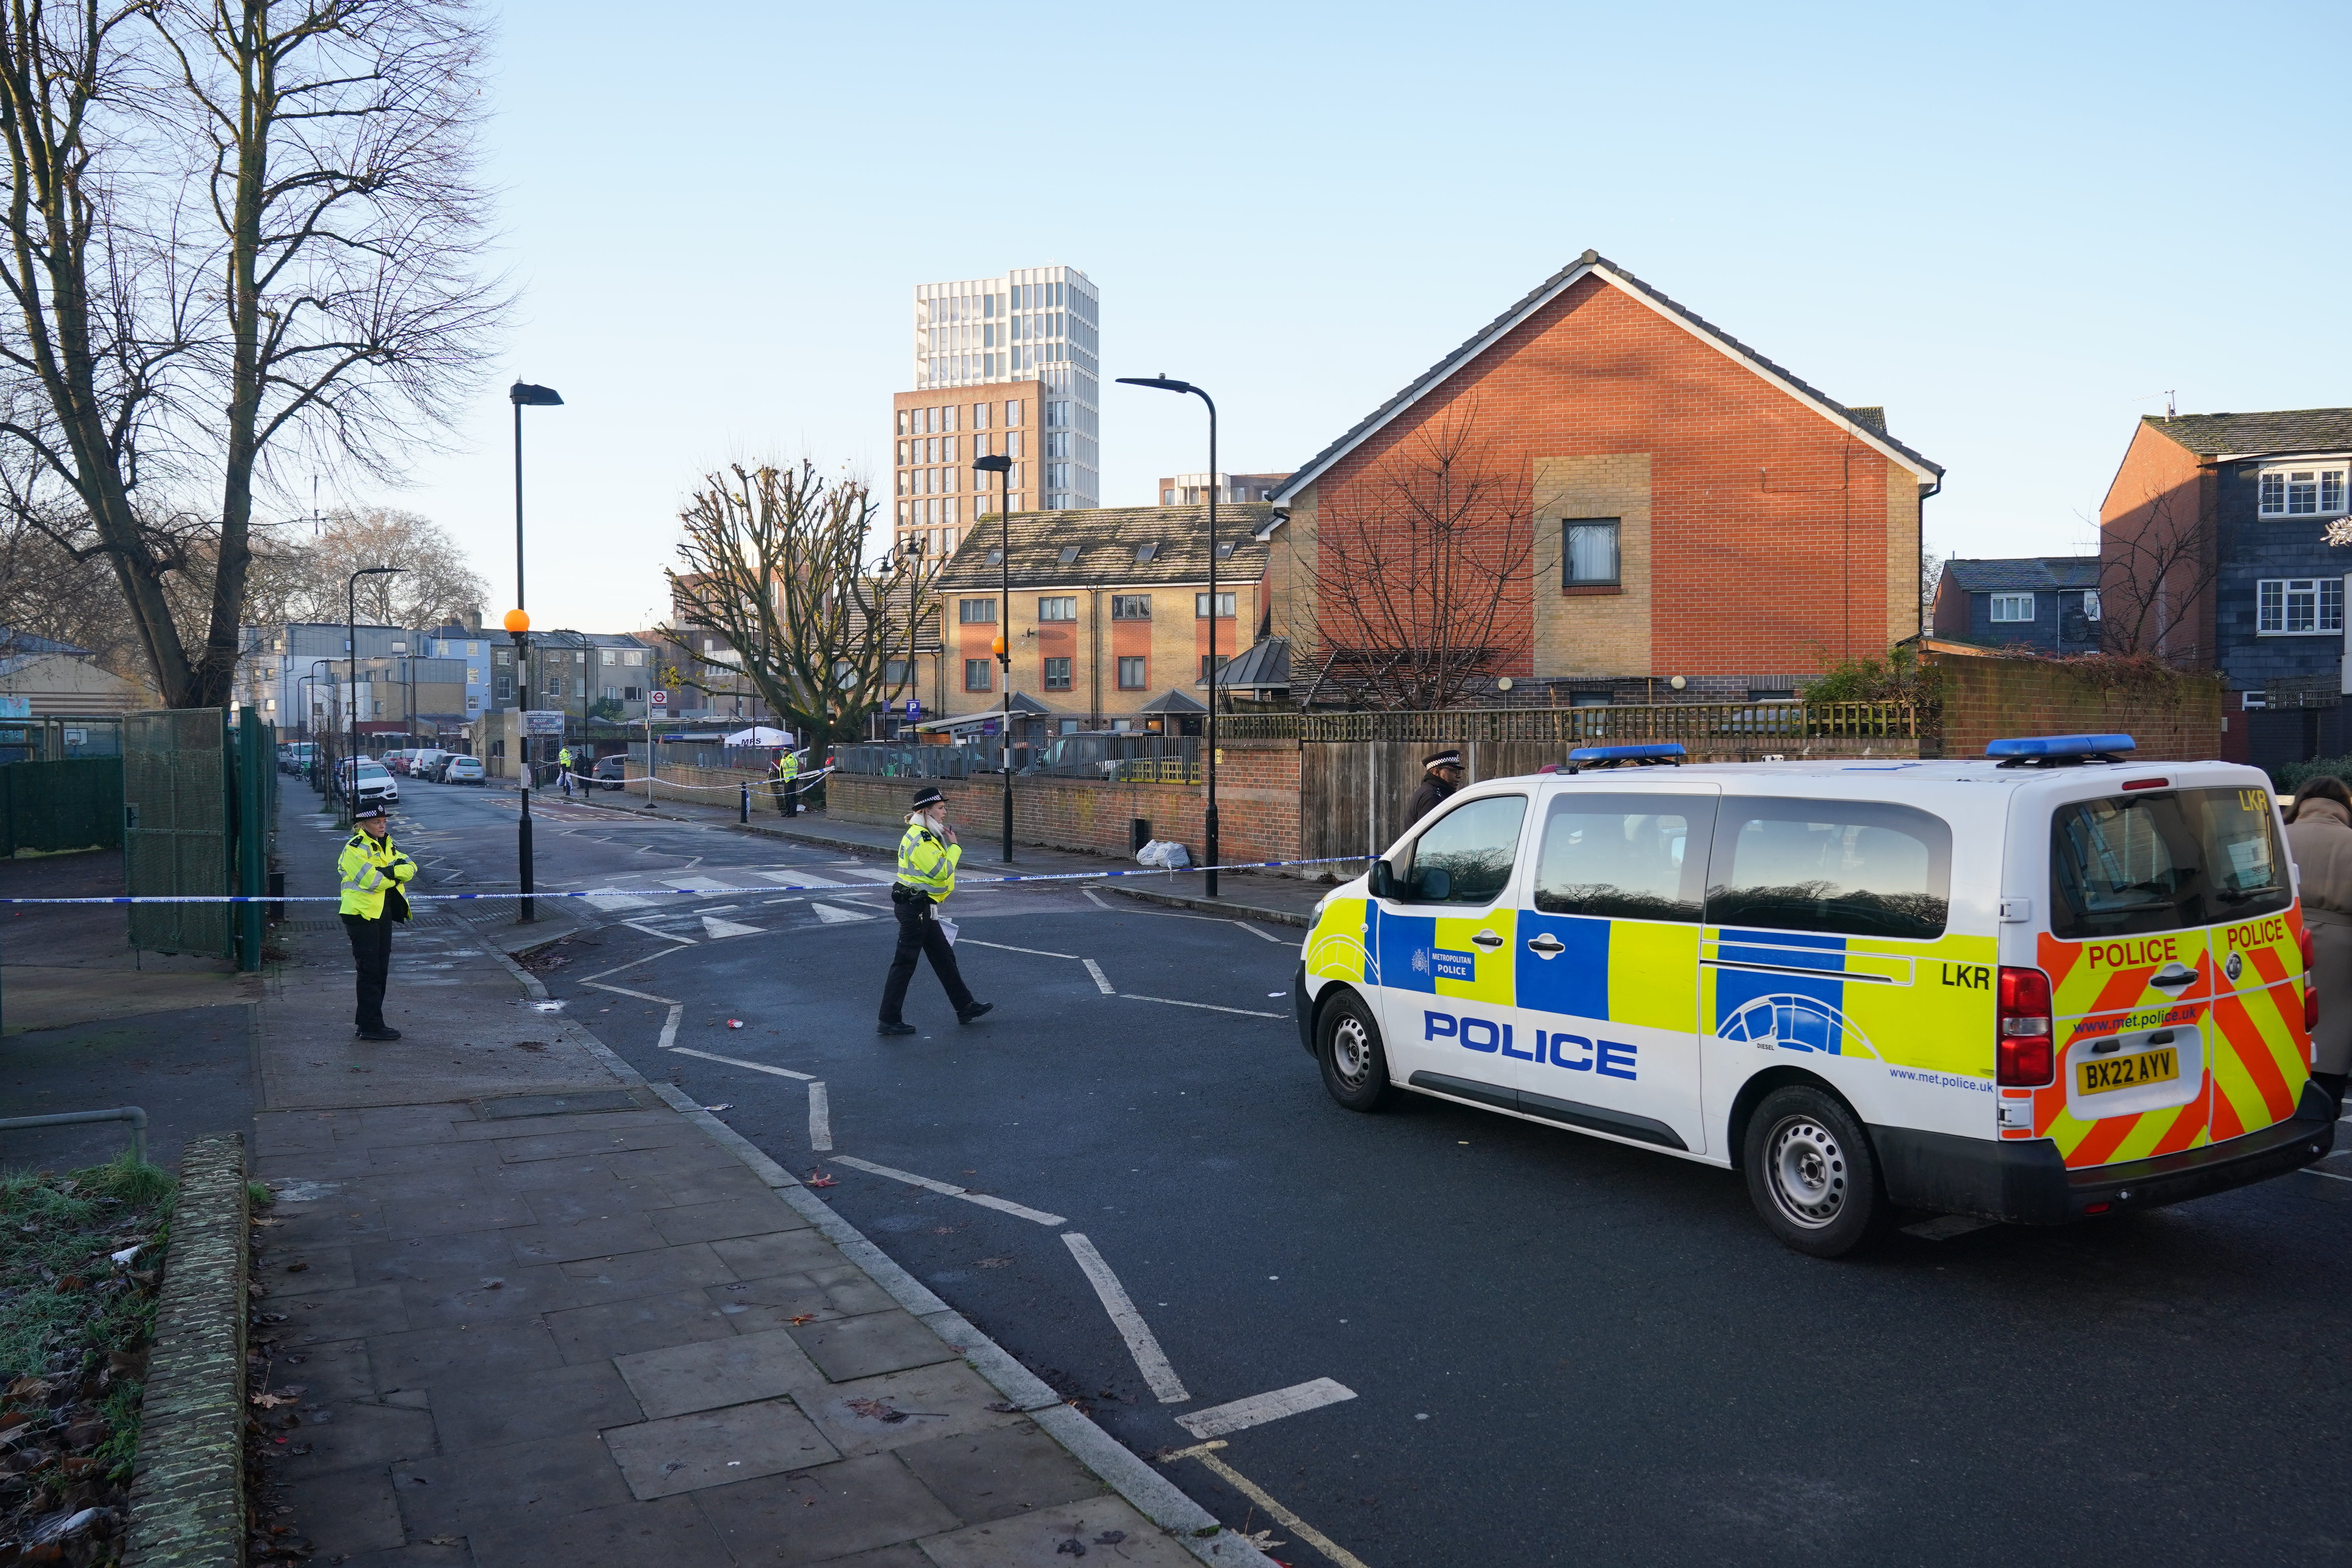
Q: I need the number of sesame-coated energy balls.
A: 0